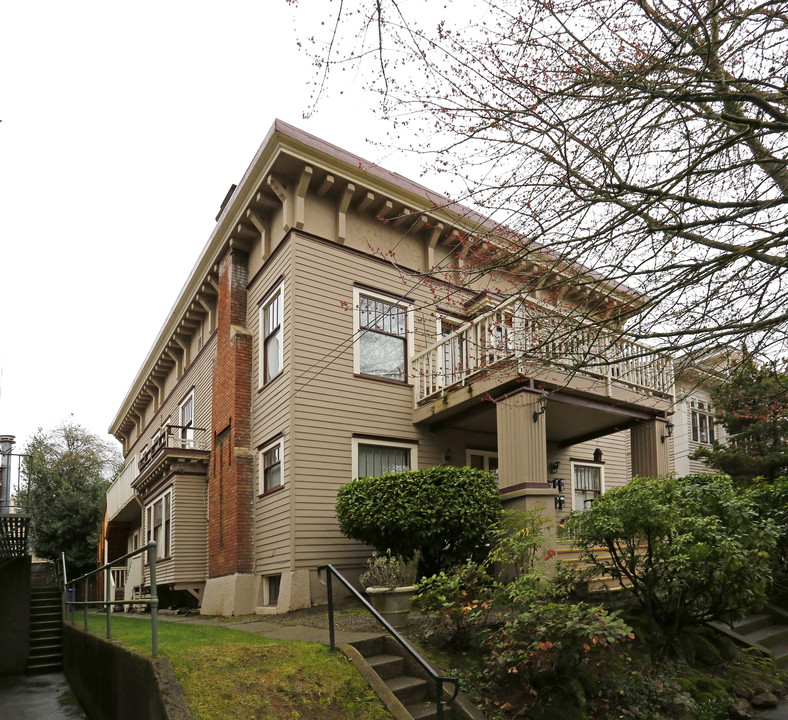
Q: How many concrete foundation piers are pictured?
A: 2